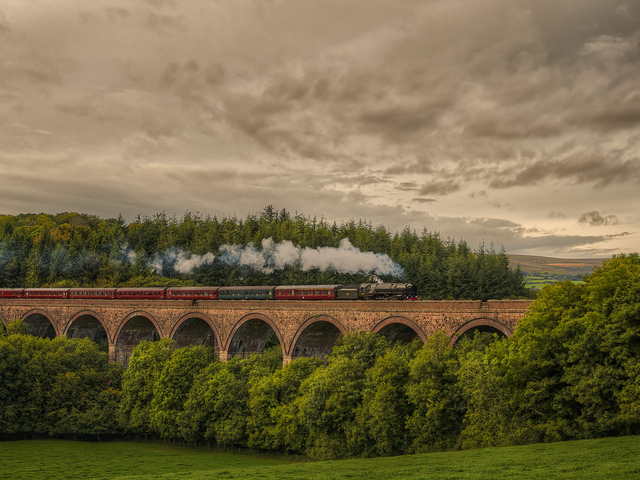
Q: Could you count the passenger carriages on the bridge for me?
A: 7